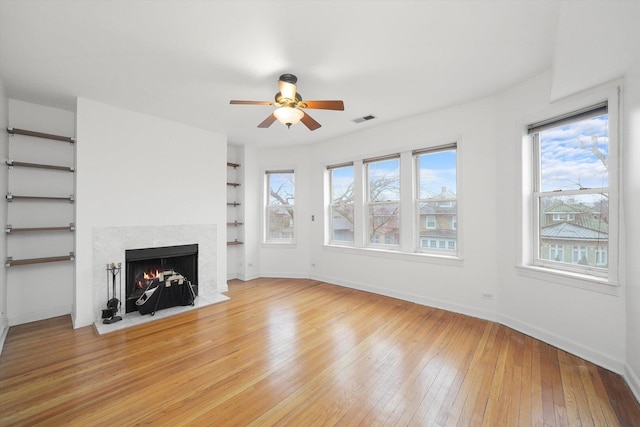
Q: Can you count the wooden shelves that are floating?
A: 10